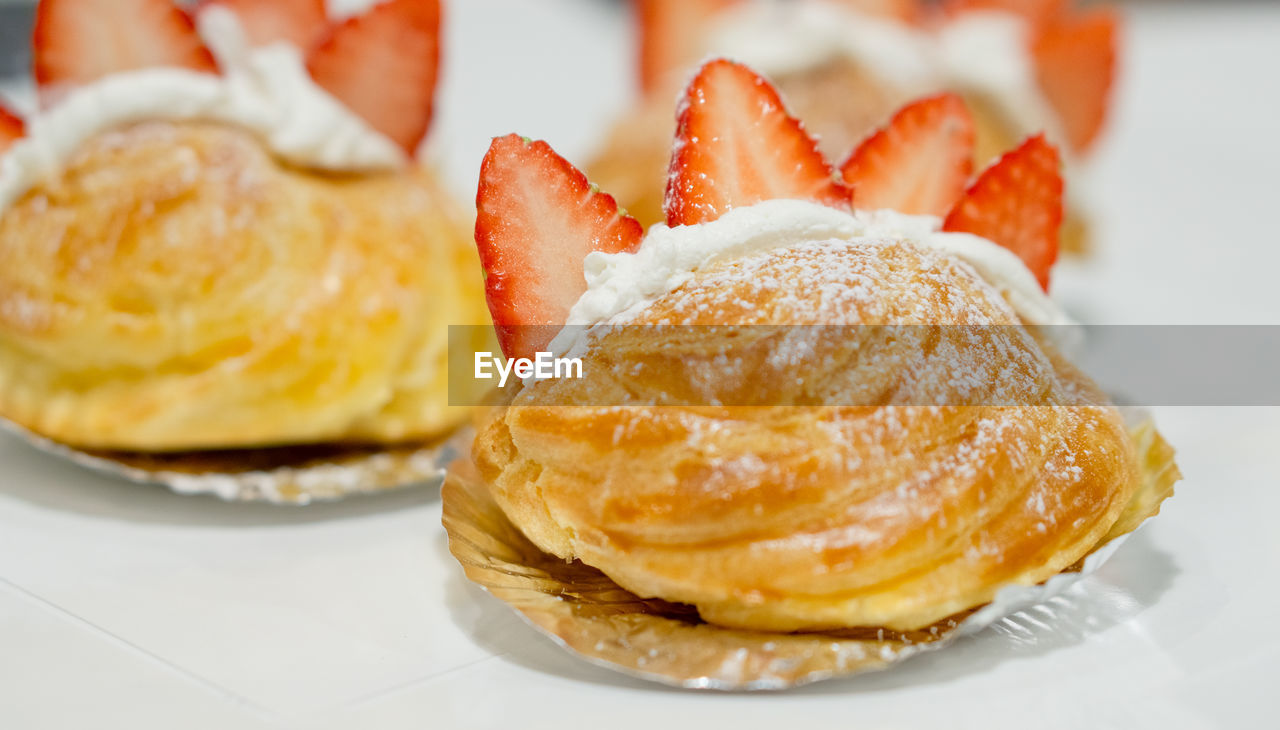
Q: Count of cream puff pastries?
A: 3